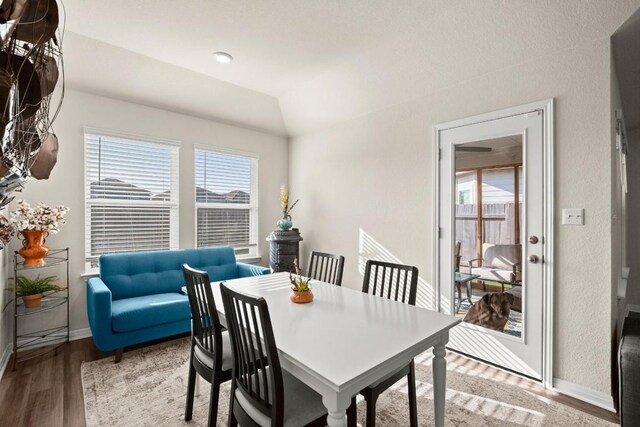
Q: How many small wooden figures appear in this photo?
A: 0